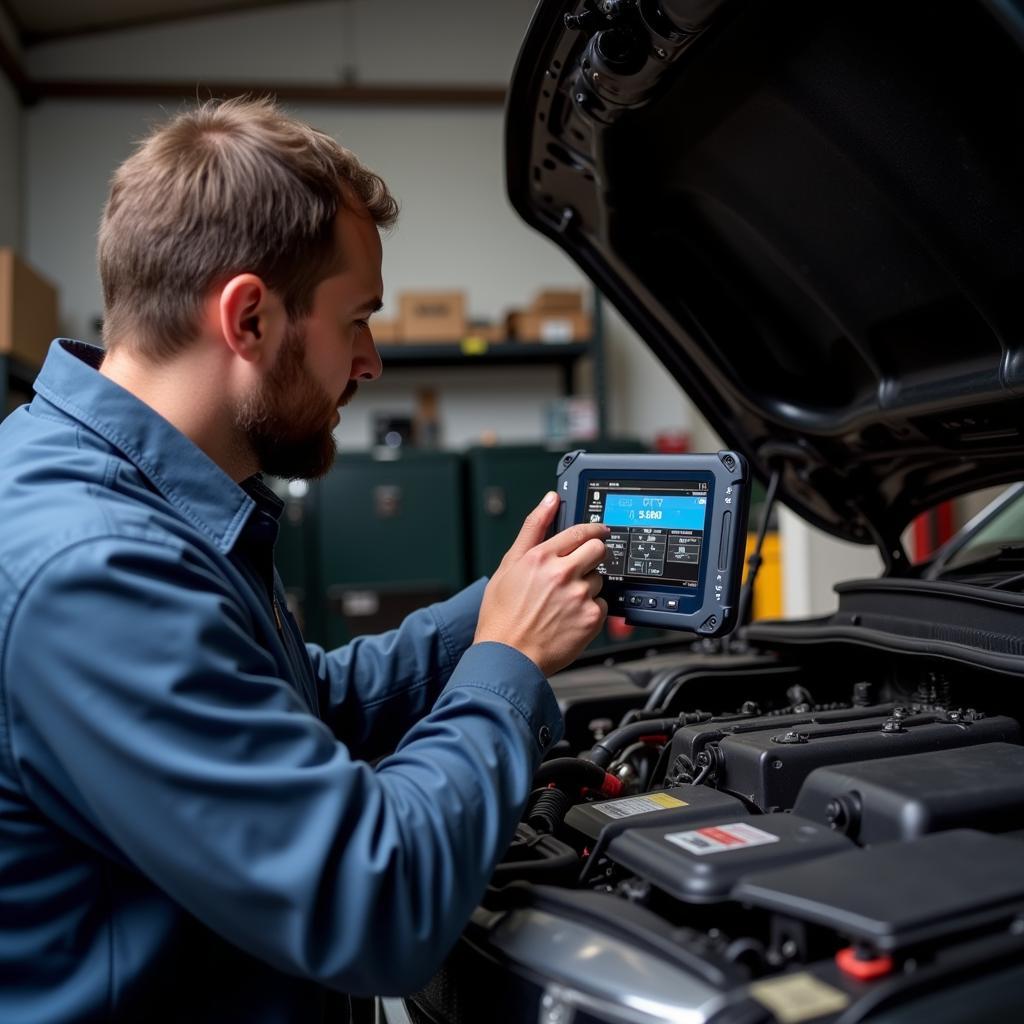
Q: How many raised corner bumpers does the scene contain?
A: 3